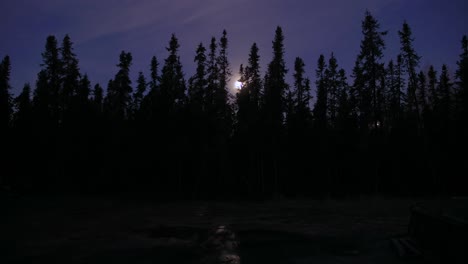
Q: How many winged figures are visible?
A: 0